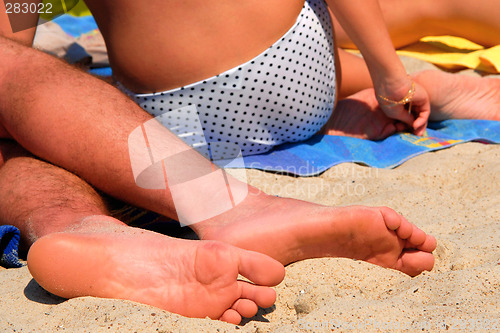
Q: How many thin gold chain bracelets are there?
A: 1